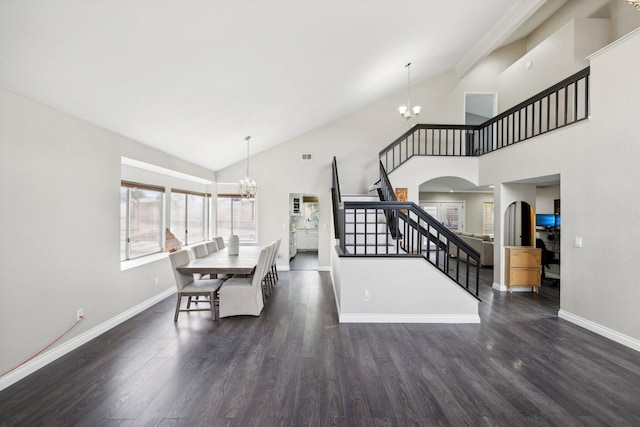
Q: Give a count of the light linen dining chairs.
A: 8